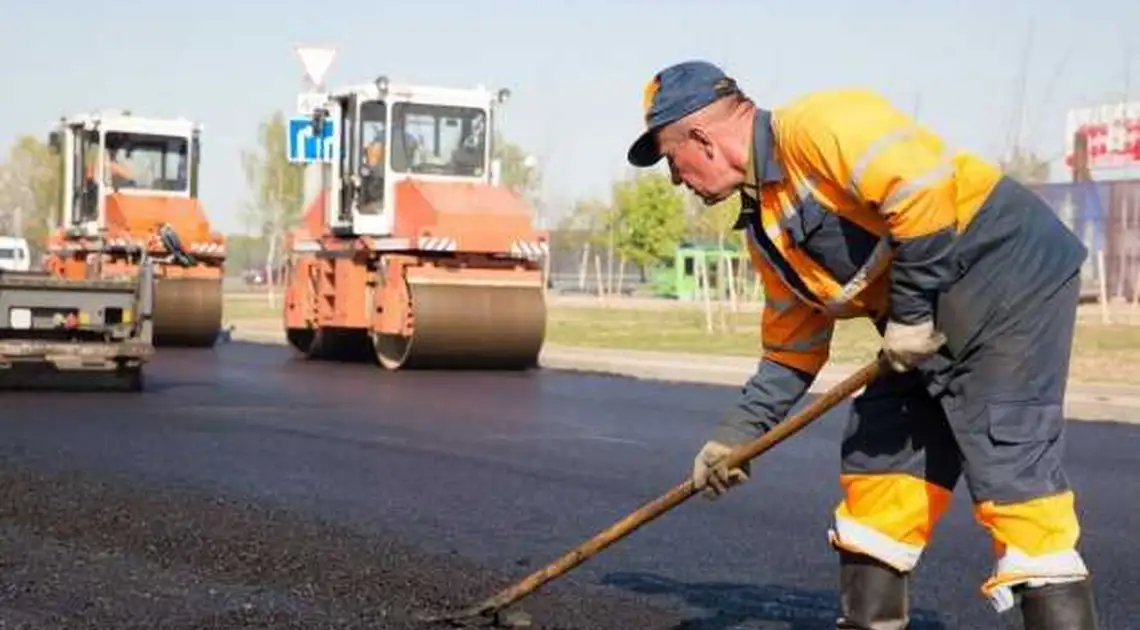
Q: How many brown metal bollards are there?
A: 0